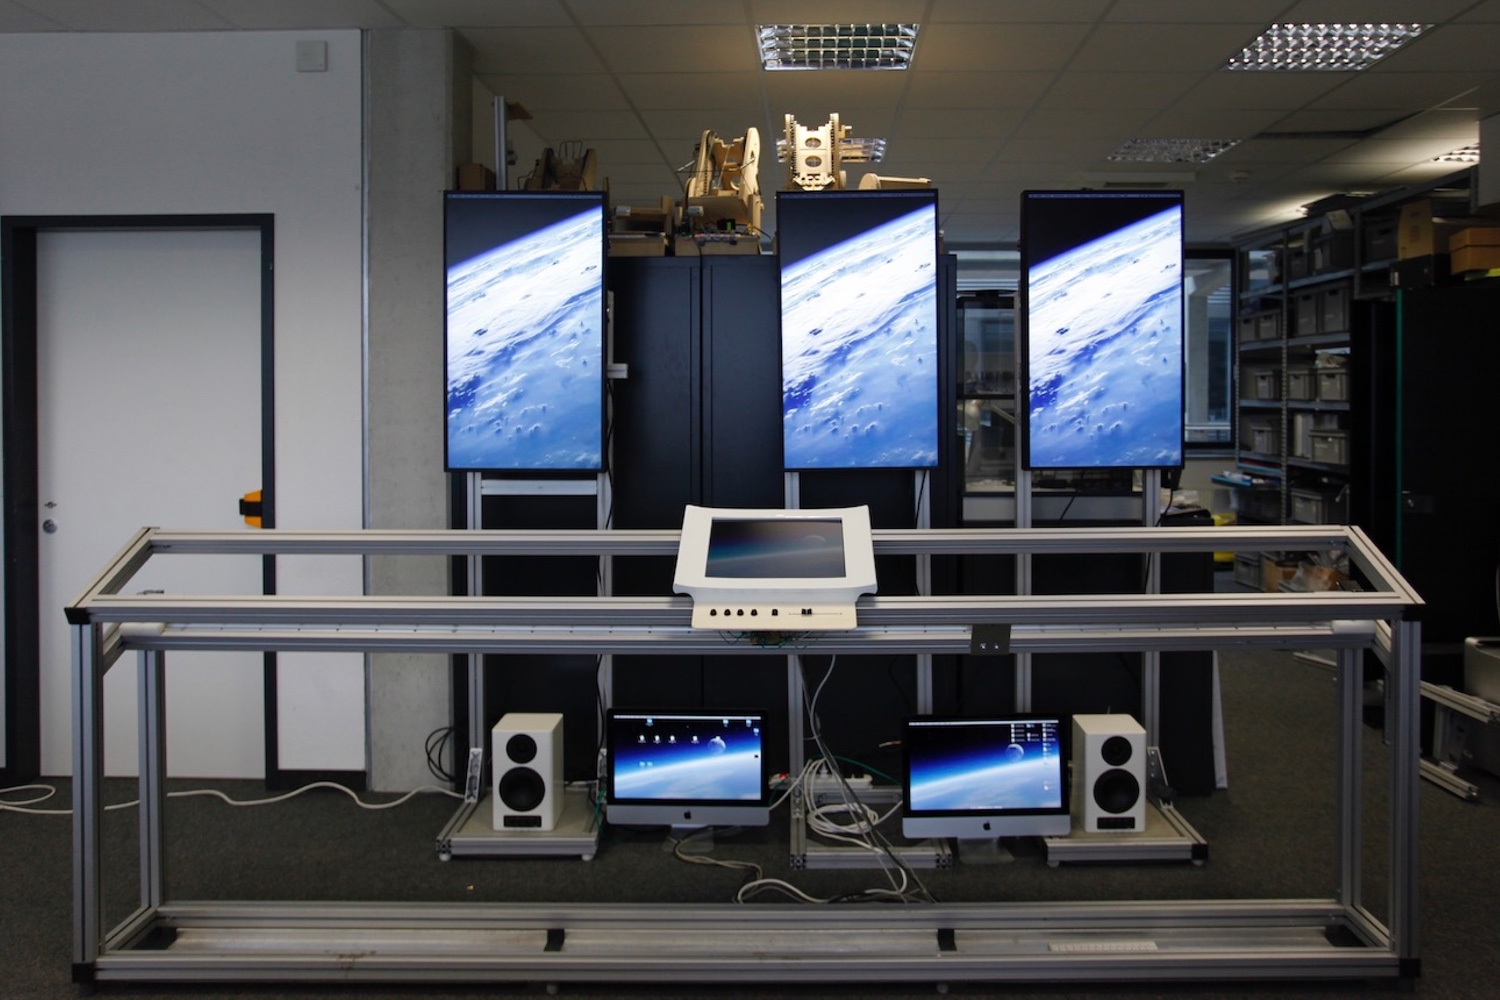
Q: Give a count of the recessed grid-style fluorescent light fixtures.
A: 5